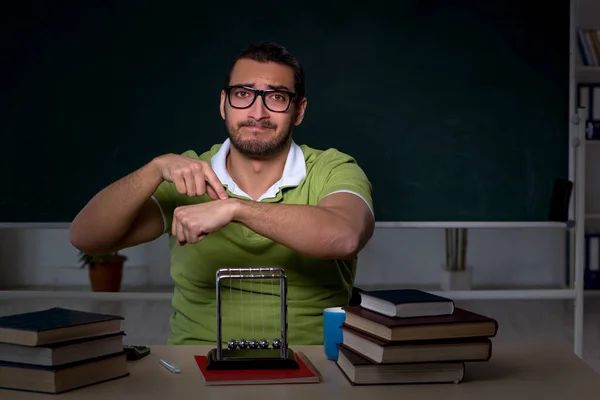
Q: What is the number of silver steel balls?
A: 5